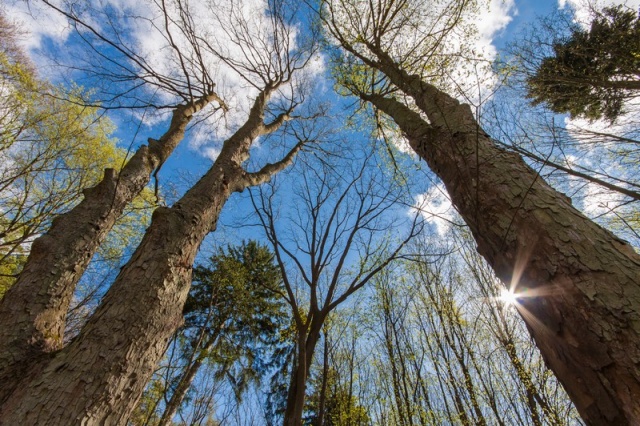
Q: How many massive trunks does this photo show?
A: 3